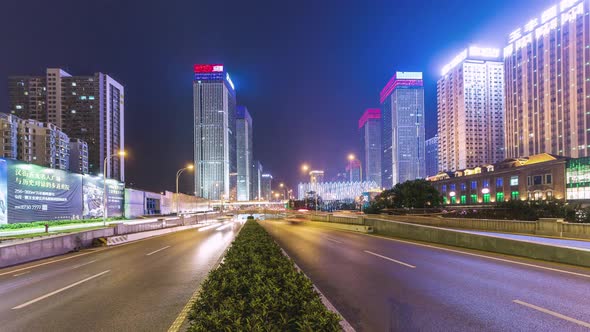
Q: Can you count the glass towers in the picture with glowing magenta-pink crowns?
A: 2